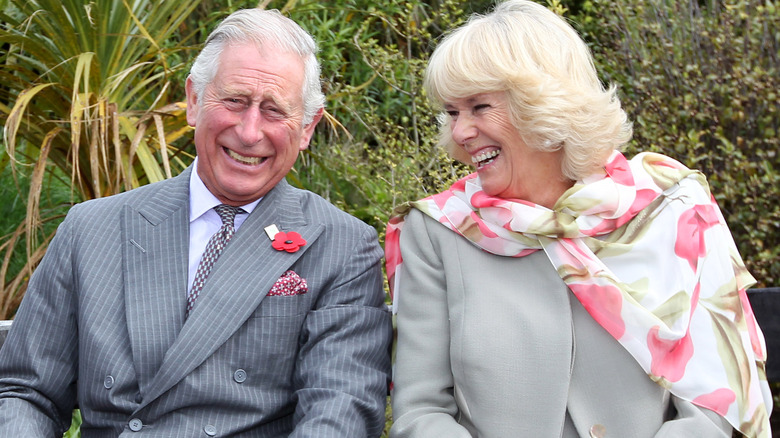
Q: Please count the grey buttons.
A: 4